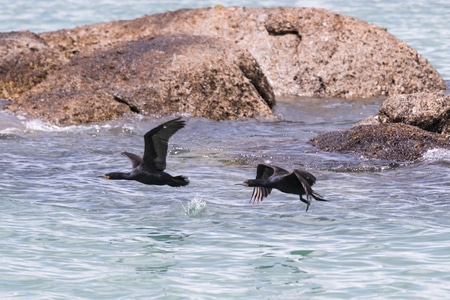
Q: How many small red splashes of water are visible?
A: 0